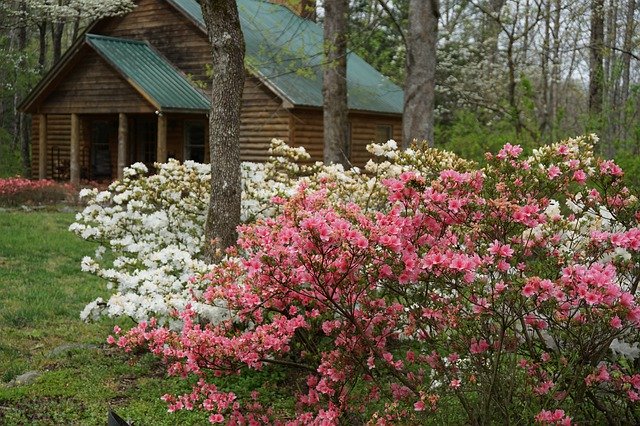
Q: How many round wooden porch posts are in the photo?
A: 4